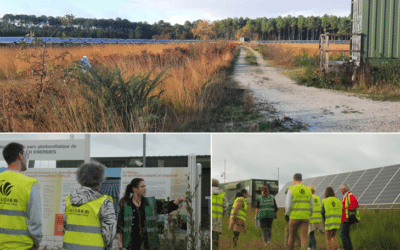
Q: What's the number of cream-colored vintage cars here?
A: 0